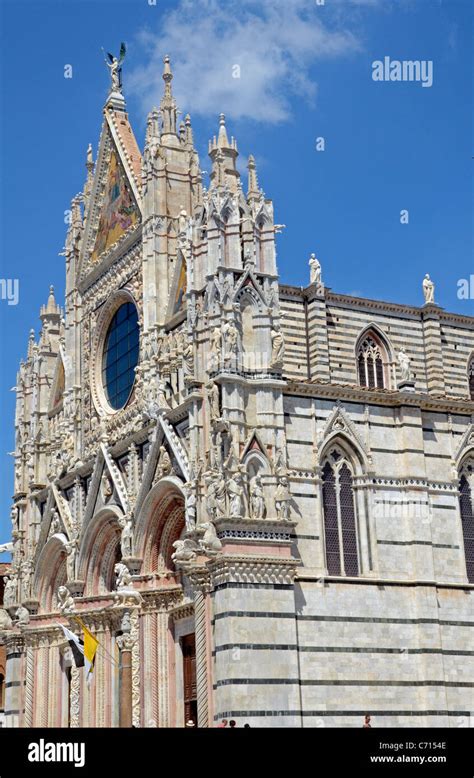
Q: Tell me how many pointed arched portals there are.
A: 3